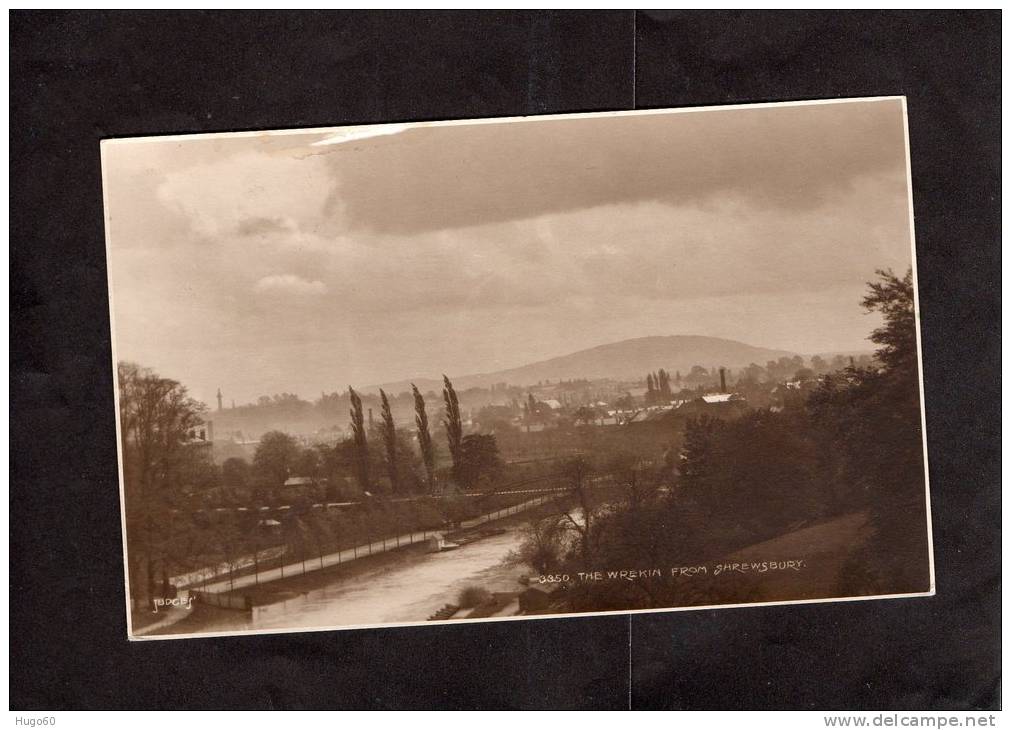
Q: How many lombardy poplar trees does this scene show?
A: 4